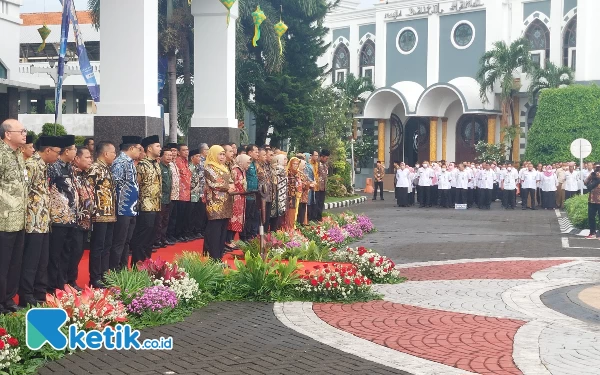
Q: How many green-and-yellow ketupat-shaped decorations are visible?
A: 4